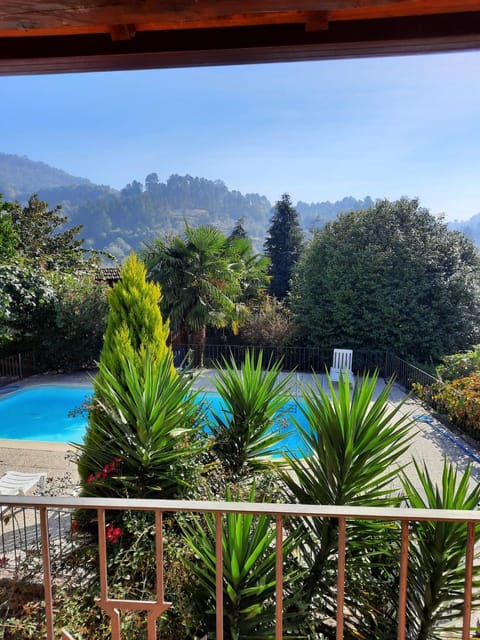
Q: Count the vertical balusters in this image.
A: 8